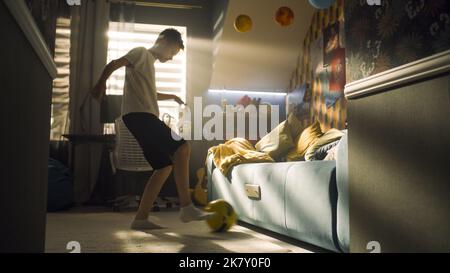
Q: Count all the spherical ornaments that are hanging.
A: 3